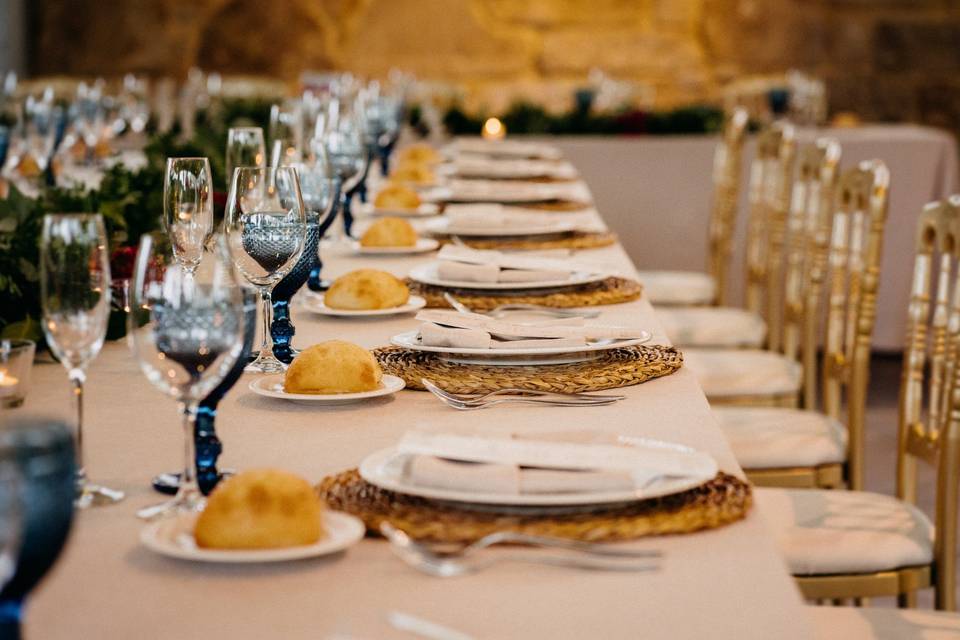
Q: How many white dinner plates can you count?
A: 7